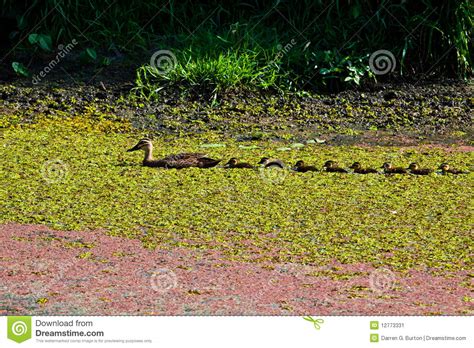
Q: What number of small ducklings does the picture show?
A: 8